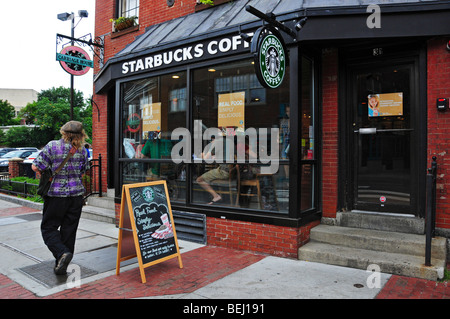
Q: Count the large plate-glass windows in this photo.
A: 2